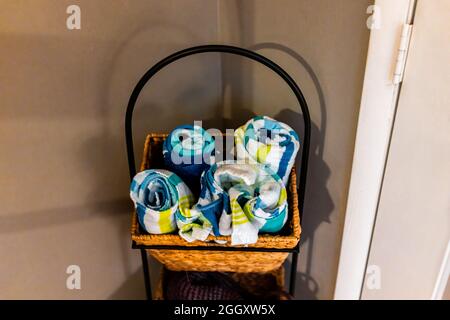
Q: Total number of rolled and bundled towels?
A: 4